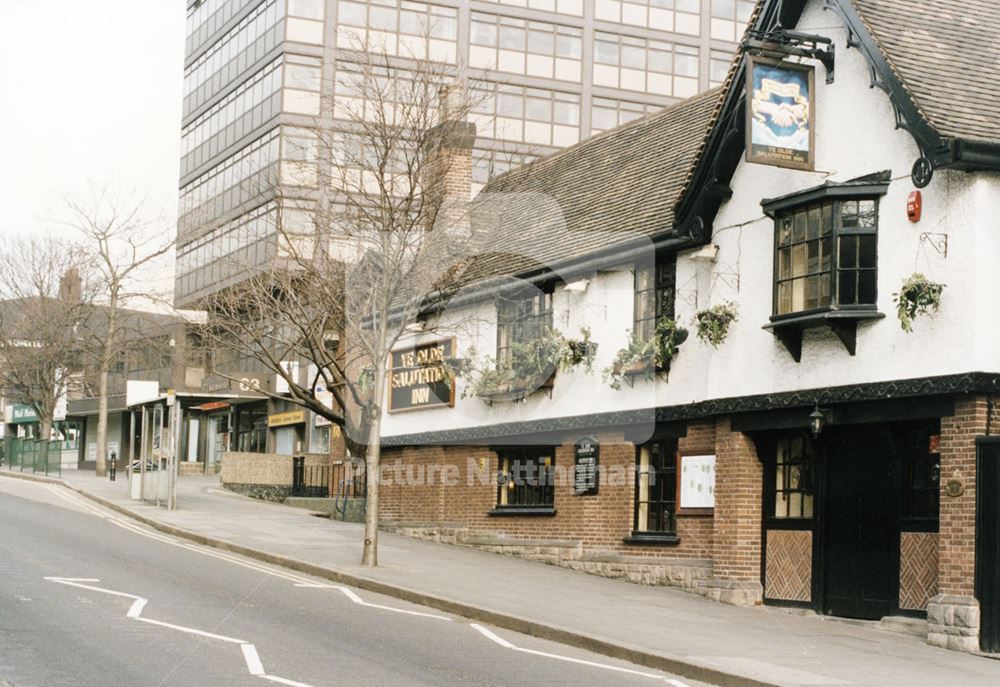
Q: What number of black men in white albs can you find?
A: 0